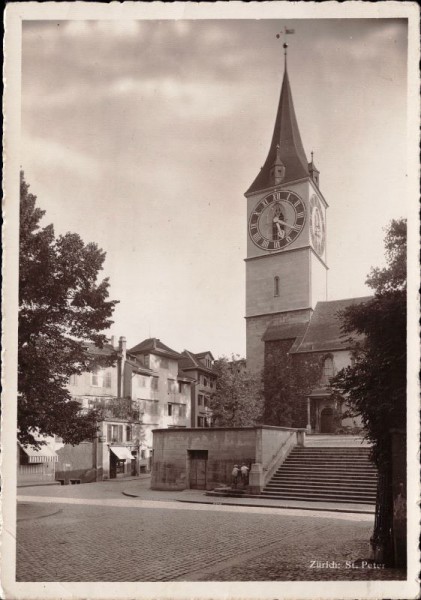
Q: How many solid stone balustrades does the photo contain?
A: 1